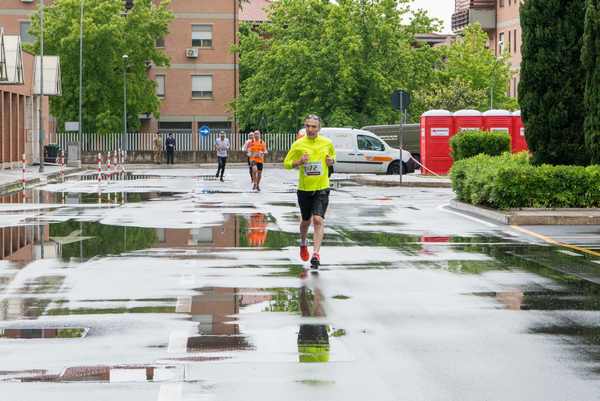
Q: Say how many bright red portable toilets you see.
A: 4